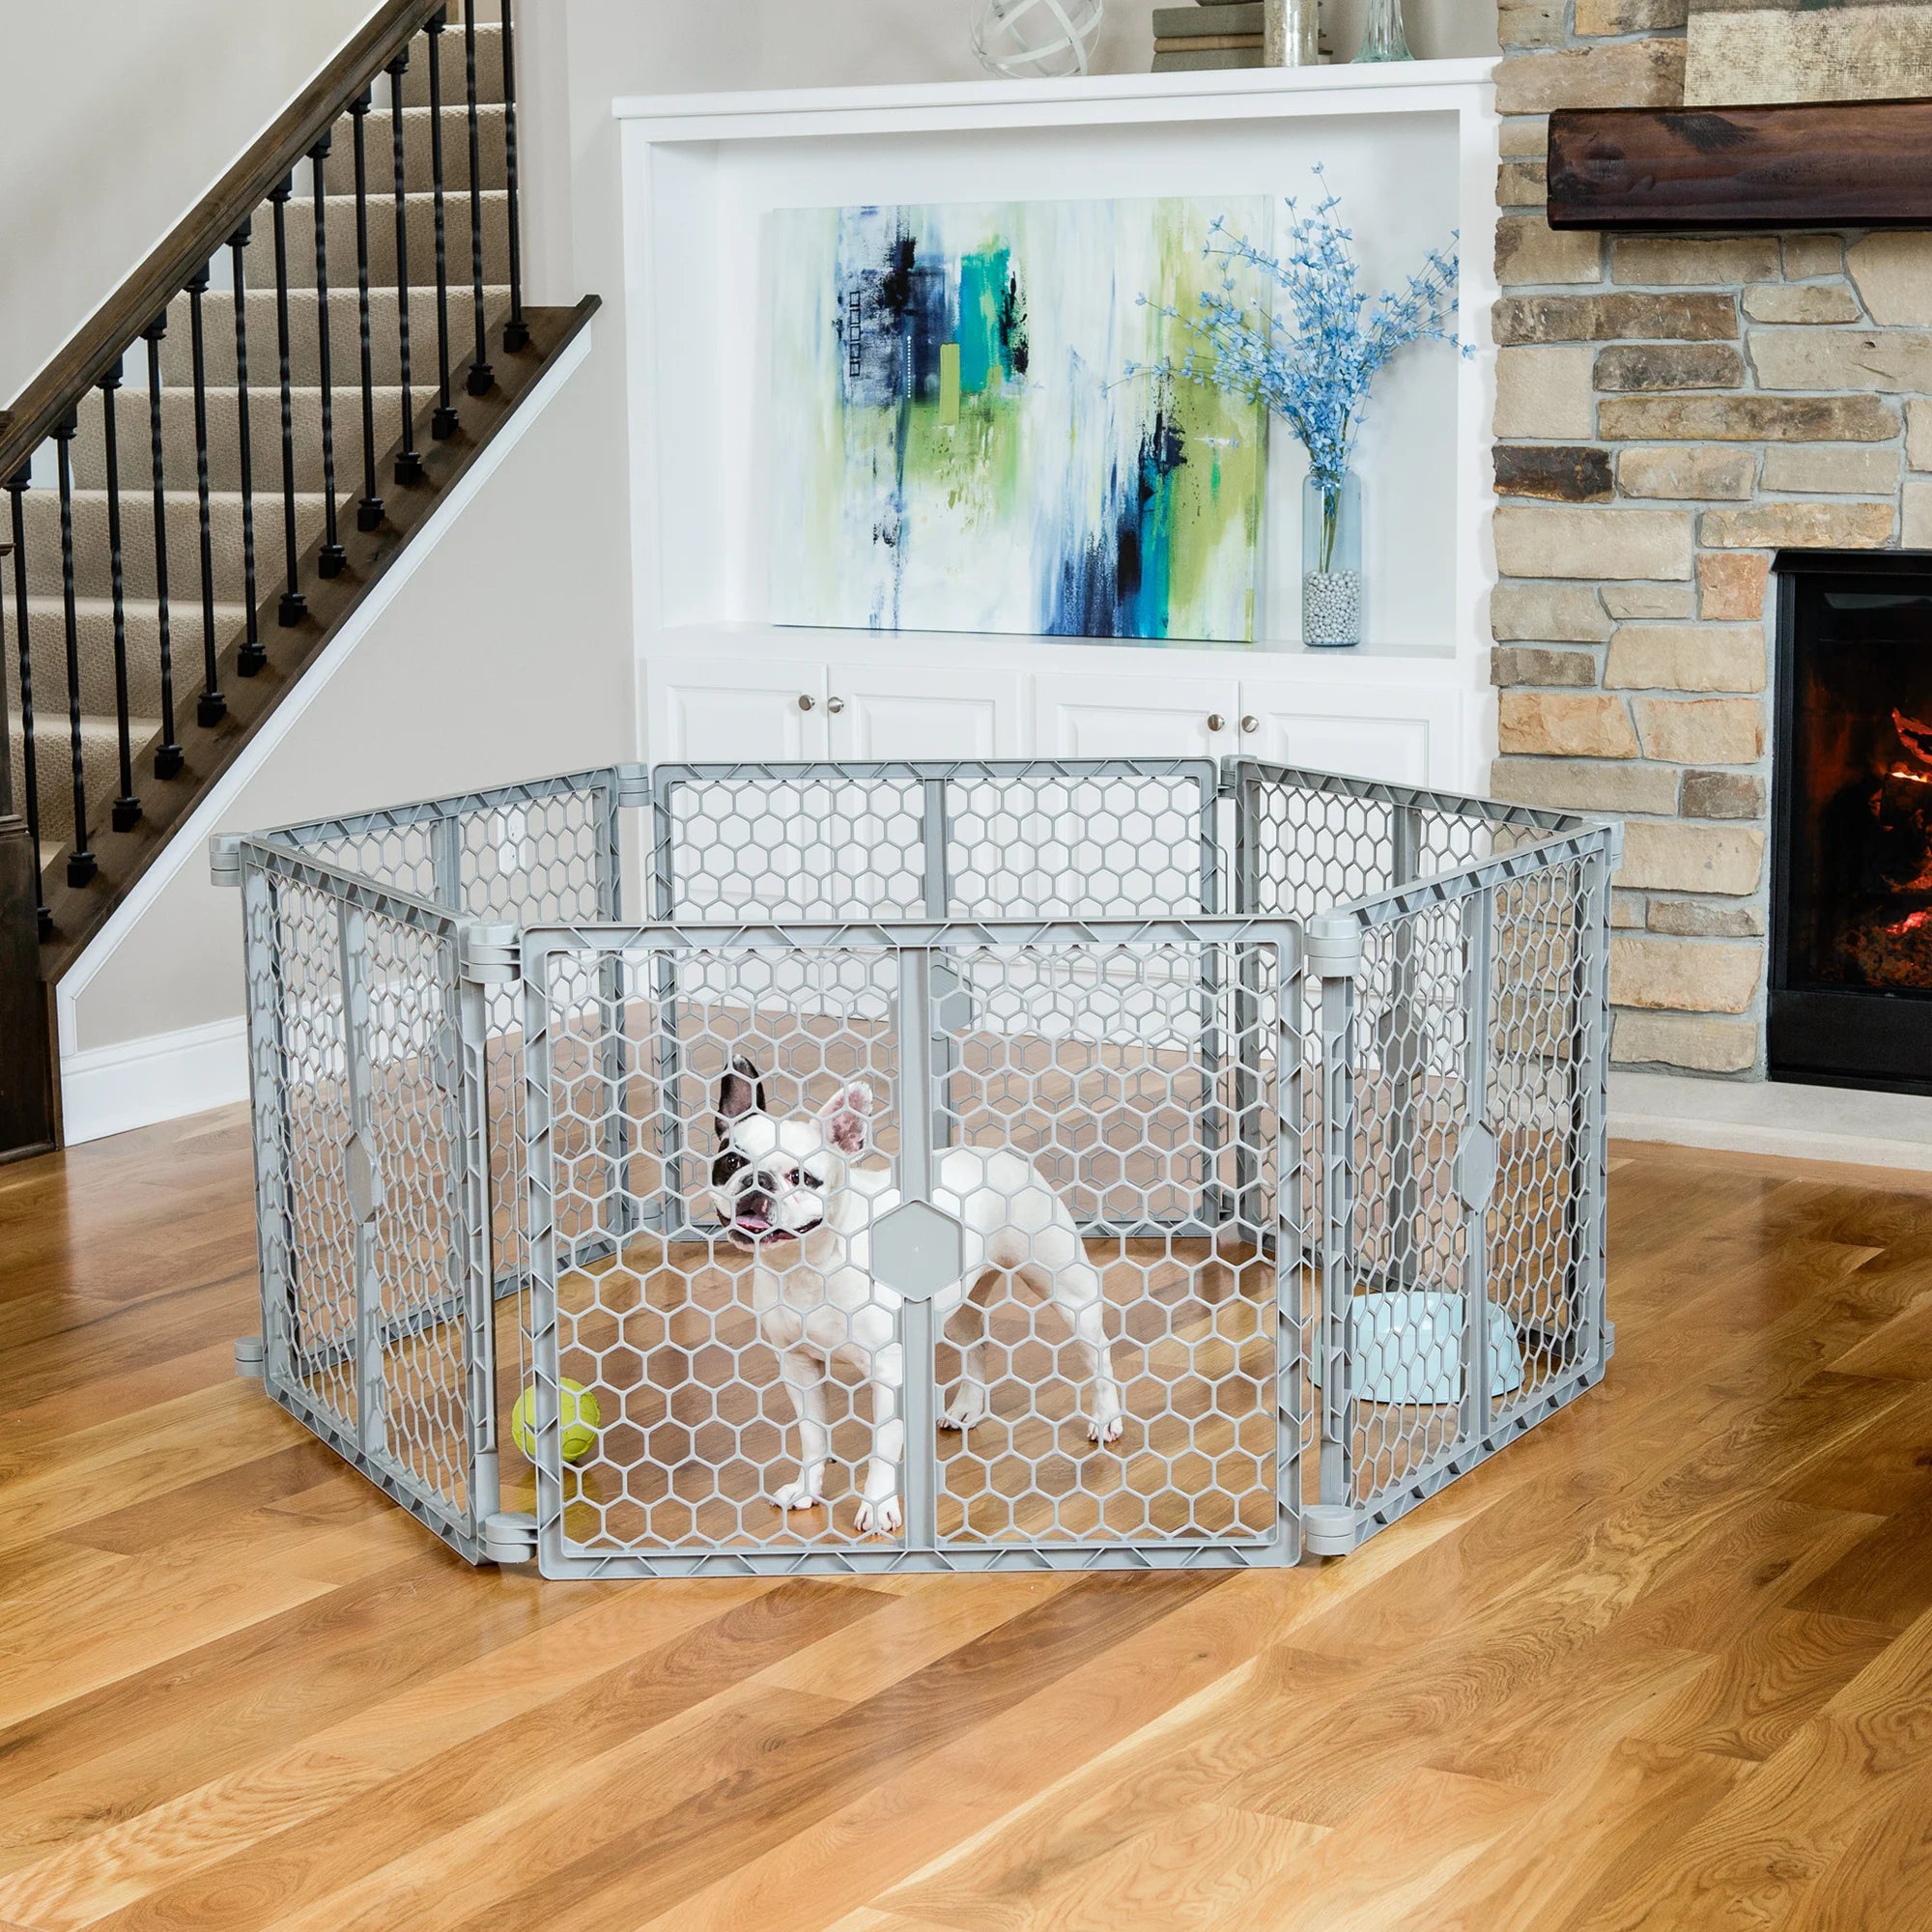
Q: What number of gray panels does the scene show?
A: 6